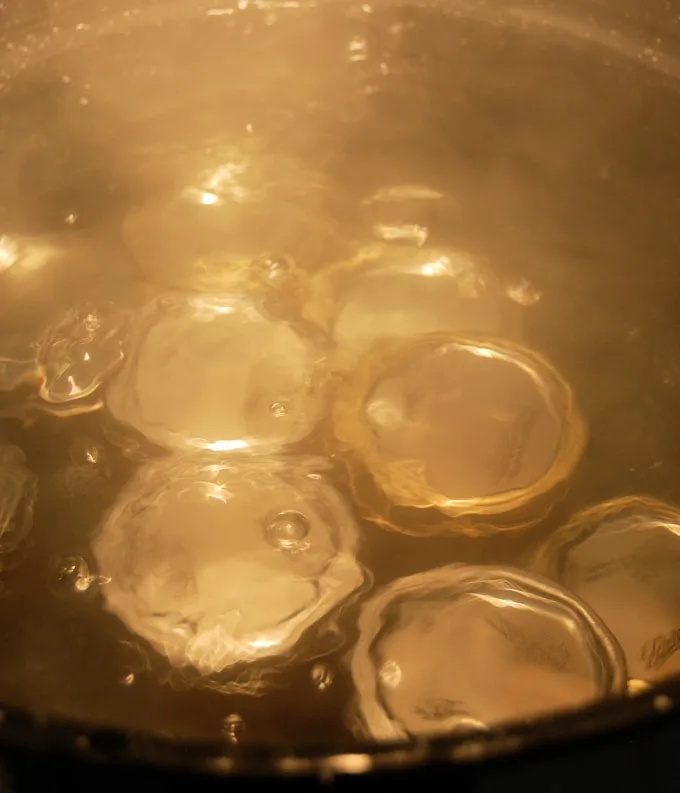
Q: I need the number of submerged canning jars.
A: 7